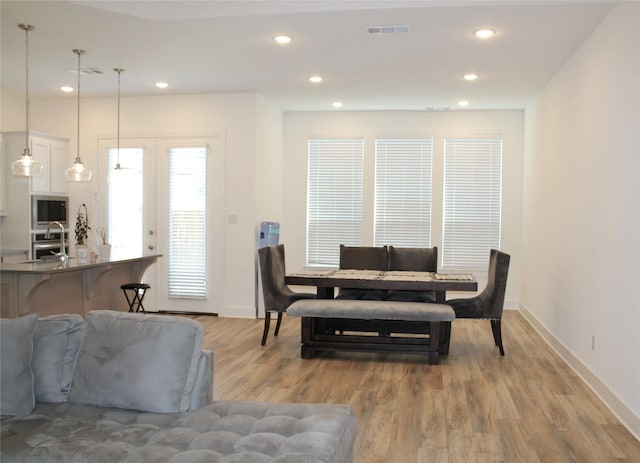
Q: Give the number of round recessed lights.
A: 8